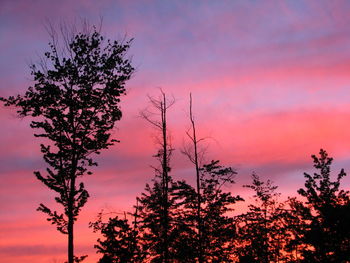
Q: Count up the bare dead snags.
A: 2